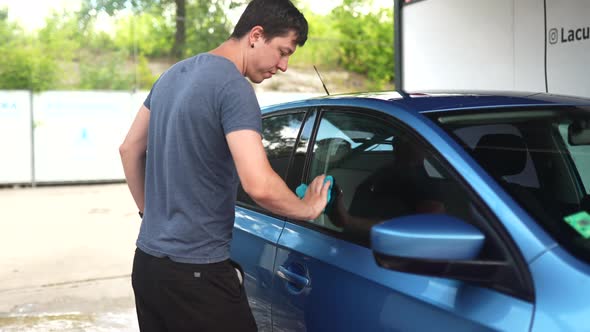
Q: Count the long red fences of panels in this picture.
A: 0